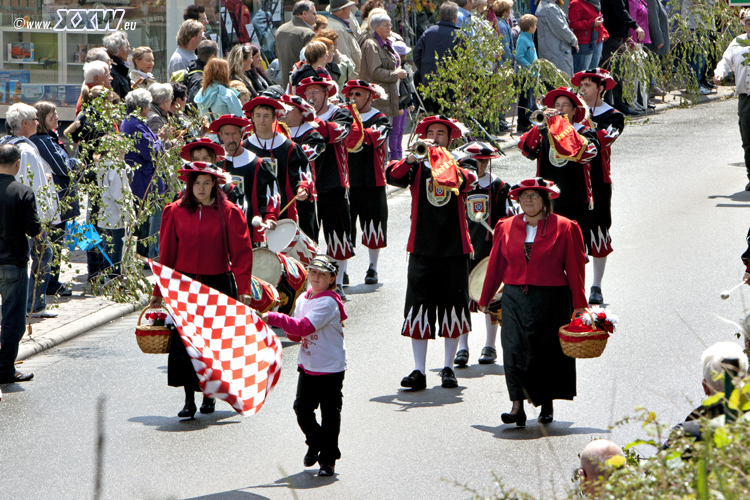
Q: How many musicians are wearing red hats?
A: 10